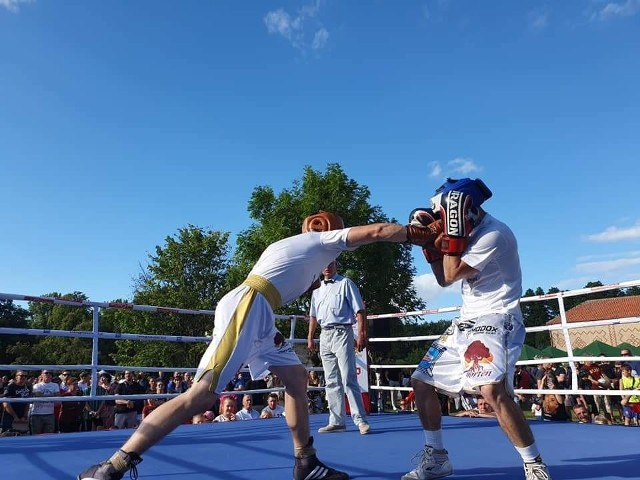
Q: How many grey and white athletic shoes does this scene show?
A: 2